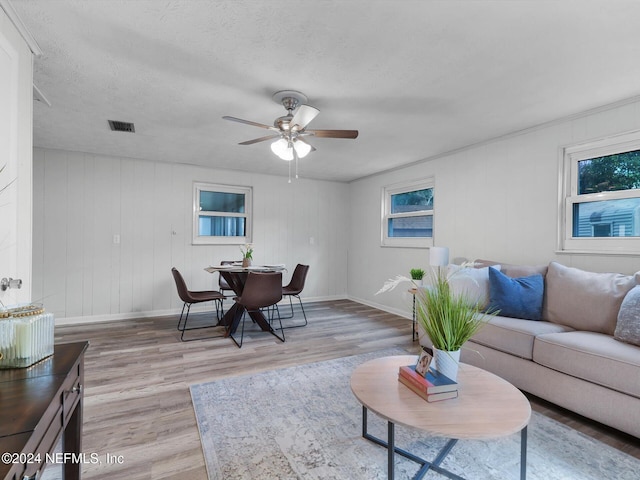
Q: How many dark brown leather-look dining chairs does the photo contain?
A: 4